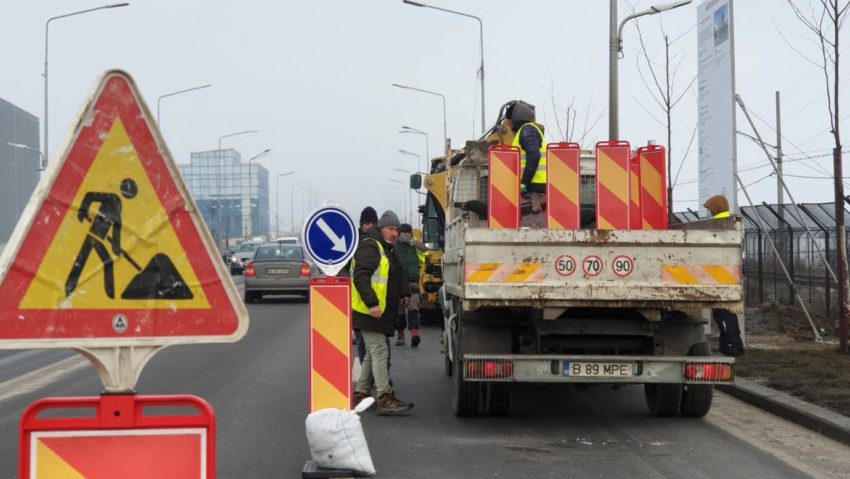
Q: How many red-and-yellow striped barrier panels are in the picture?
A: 7